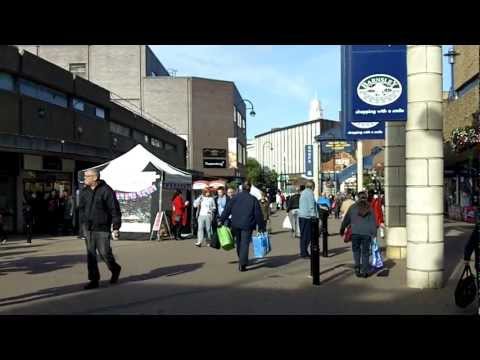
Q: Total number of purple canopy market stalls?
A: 0